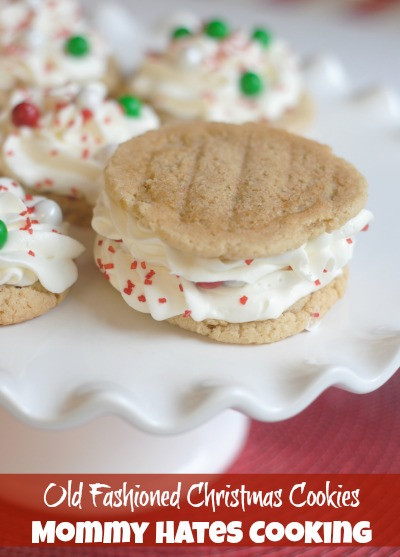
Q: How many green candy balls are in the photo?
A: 7